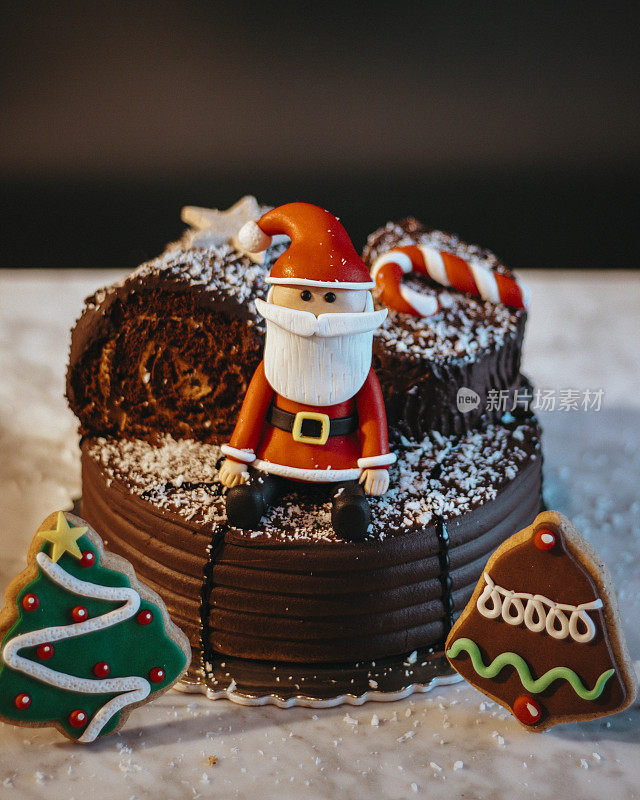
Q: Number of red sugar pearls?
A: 11